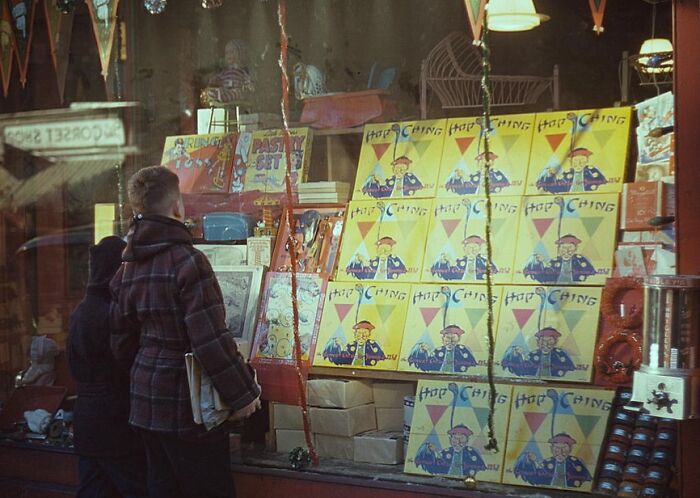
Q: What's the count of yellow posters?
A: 11